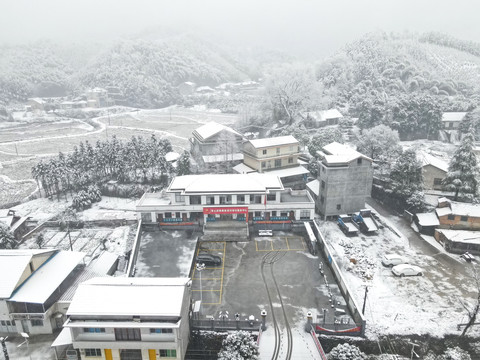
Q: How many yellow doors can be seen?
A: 2